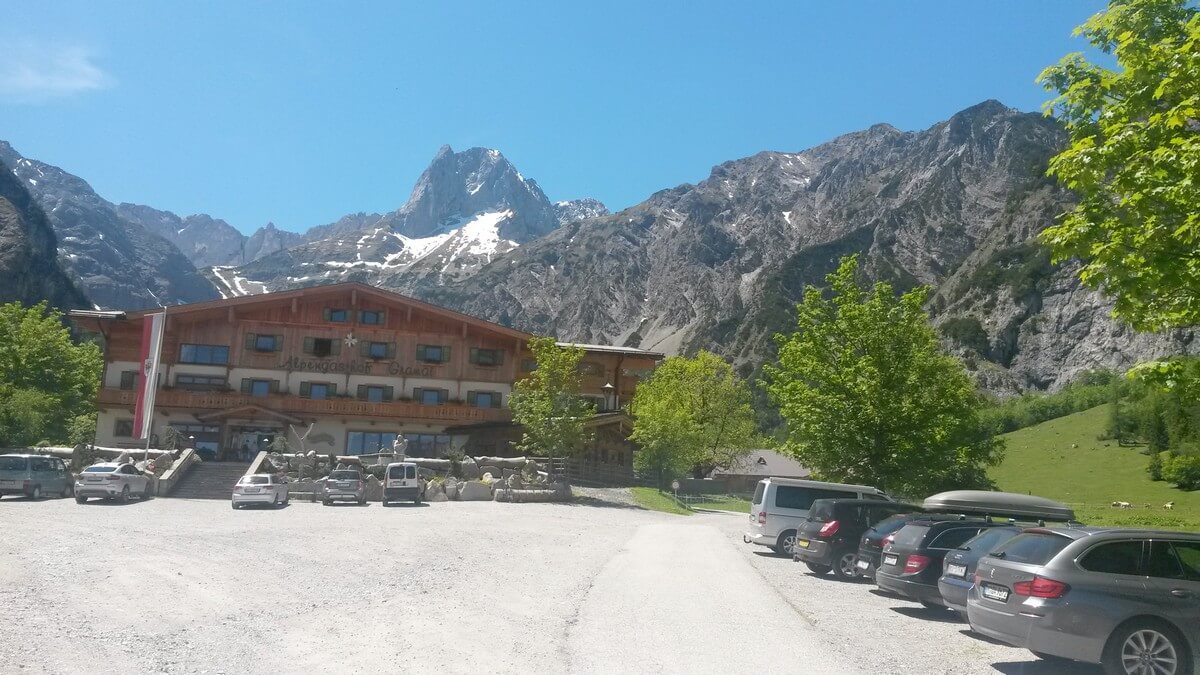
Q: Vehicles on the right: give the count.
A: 6